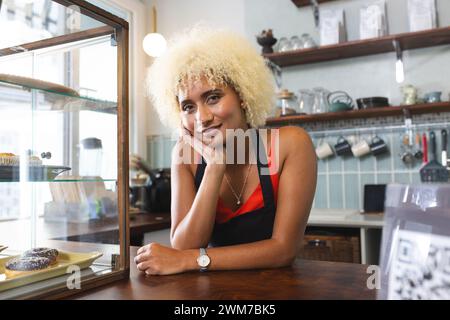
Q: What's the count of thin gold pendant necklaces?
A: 1